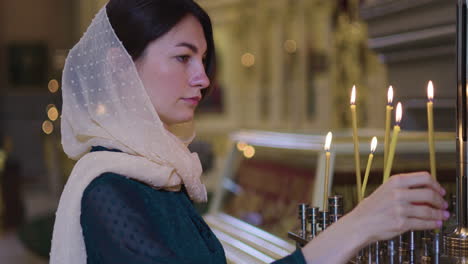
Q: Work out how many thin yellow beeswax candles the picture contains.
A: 6